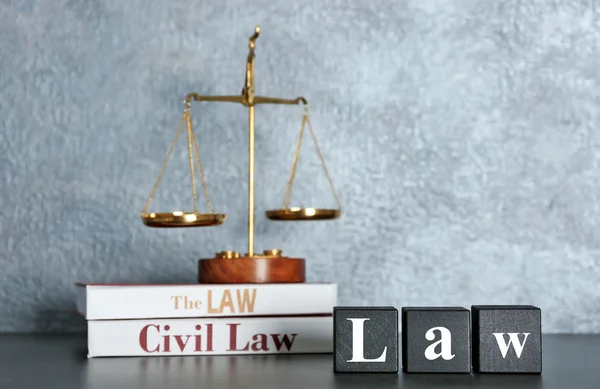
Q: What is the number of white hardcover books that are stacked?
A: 2